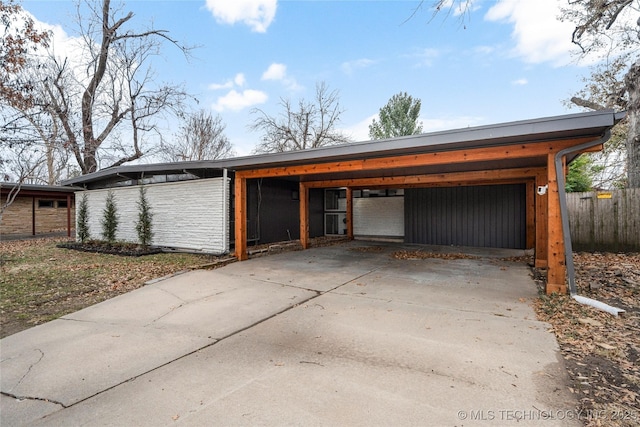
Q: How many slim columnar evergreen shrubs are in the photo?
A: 3